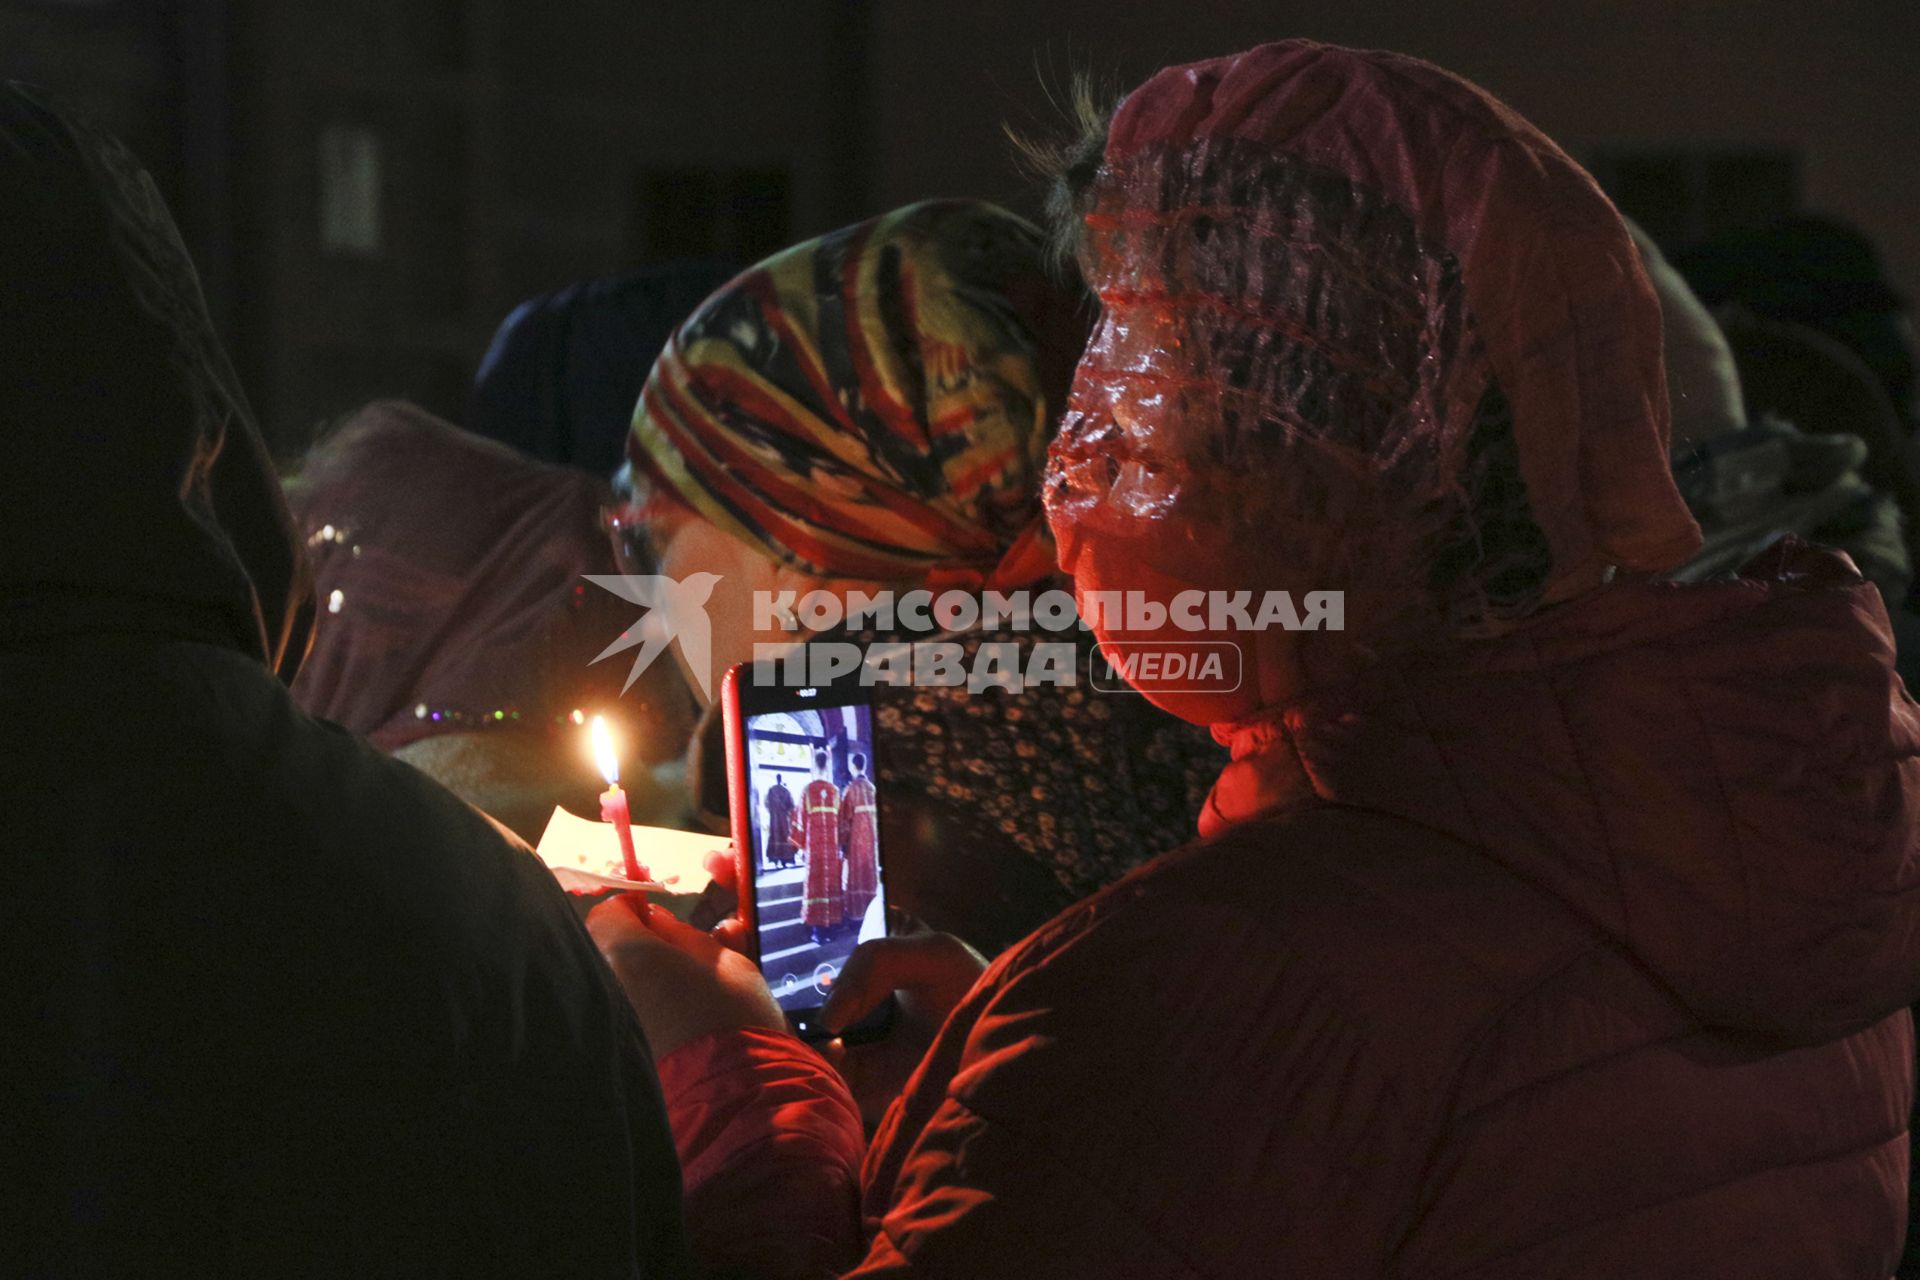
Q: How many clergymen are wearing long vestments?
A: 3